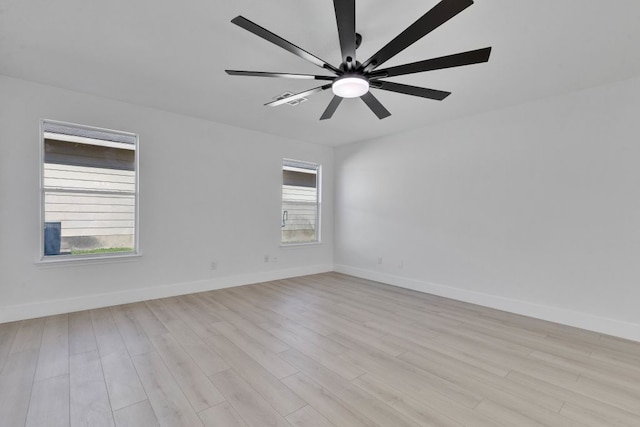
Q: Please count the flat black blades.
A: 9